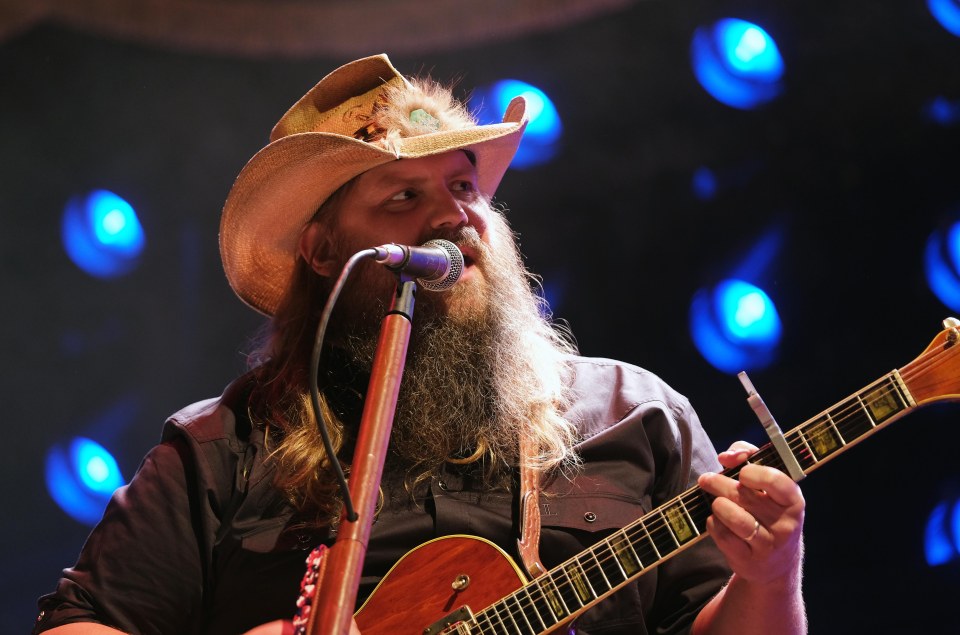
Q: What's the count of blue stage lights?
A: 8